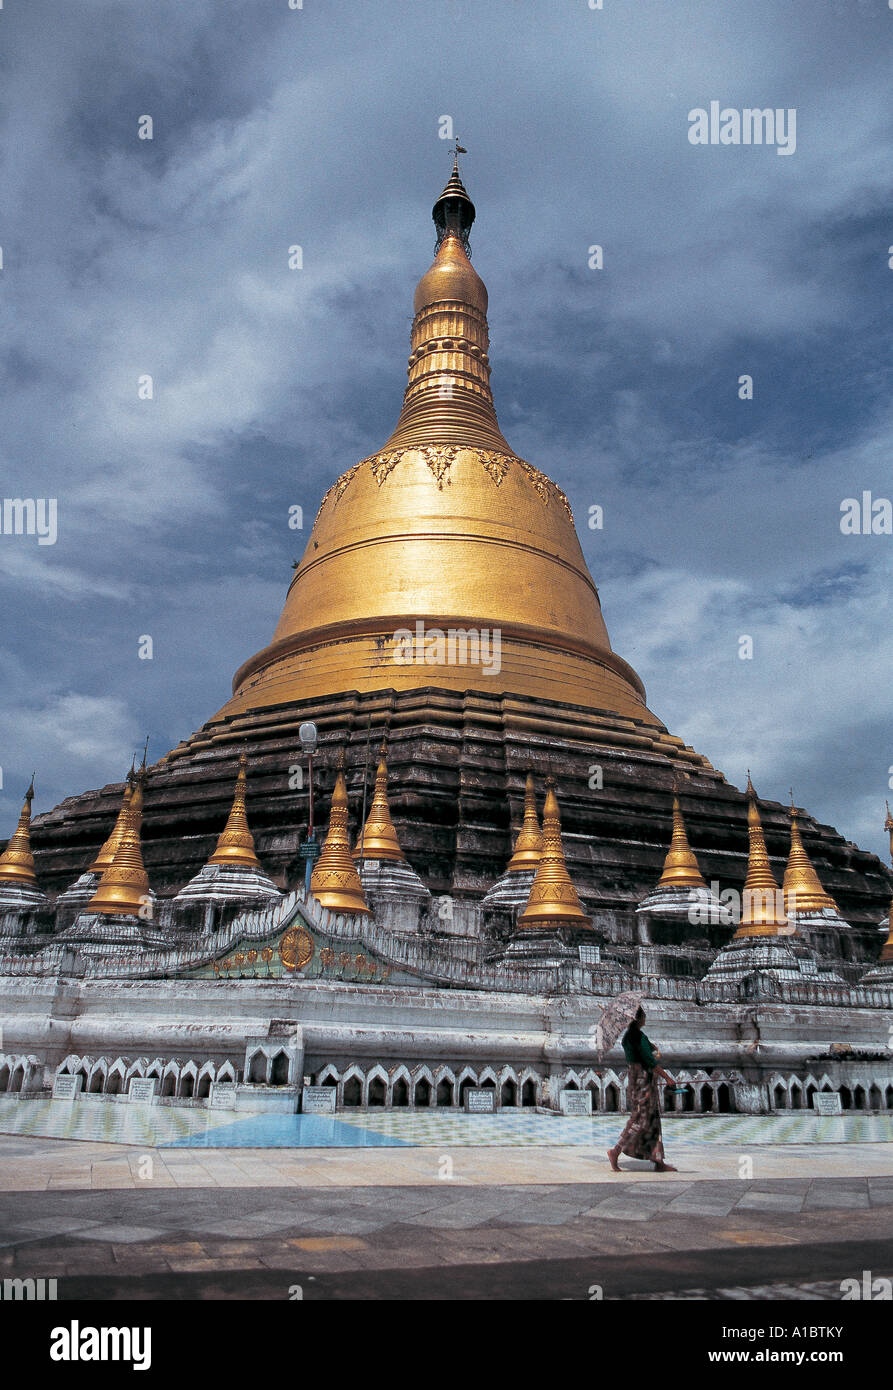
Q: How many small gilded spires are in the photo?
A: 12